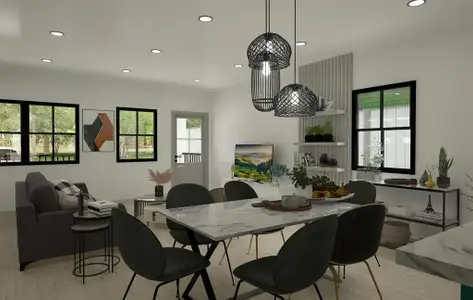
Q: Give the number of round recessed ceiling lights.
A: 9